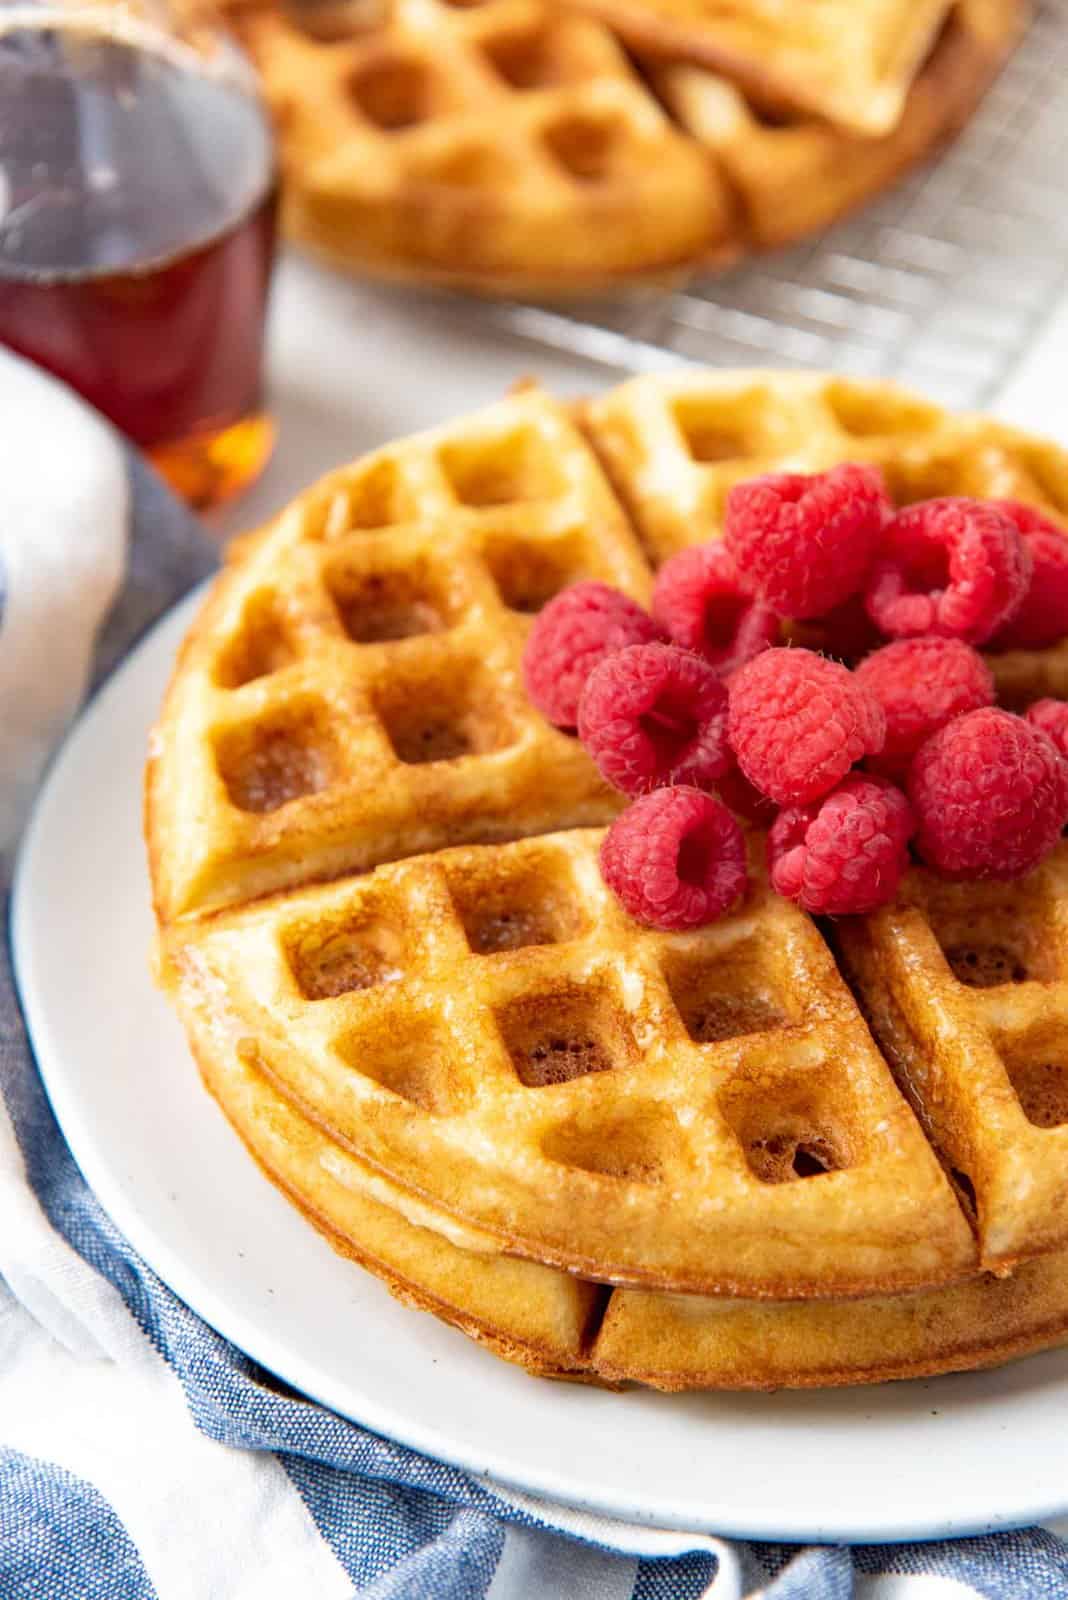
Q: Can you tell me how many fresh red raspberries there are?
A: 12